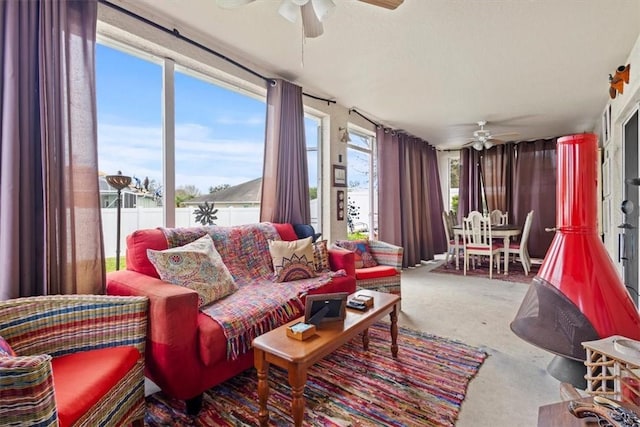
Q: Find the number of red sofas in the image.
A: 1